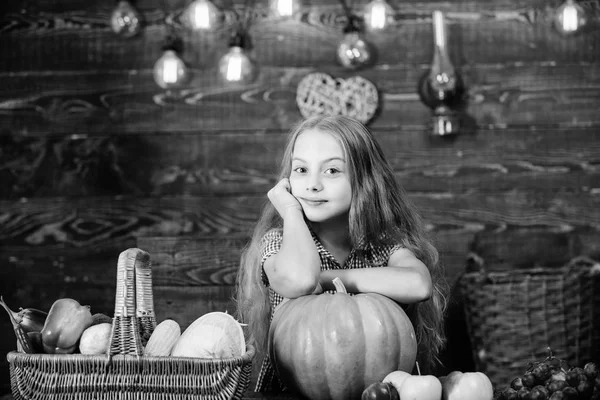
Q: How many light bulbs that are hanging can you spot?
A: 8